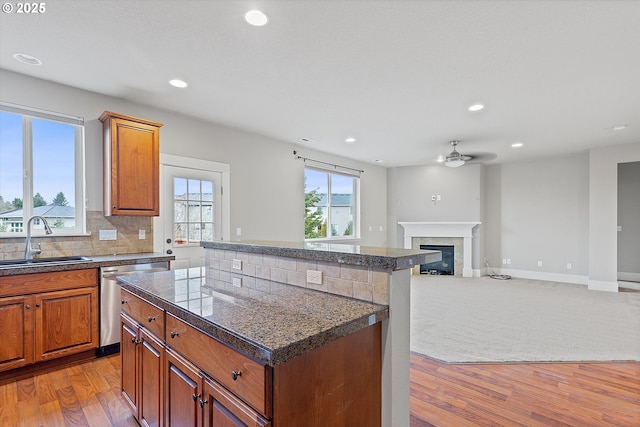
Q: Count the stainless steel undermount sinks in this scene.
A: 1